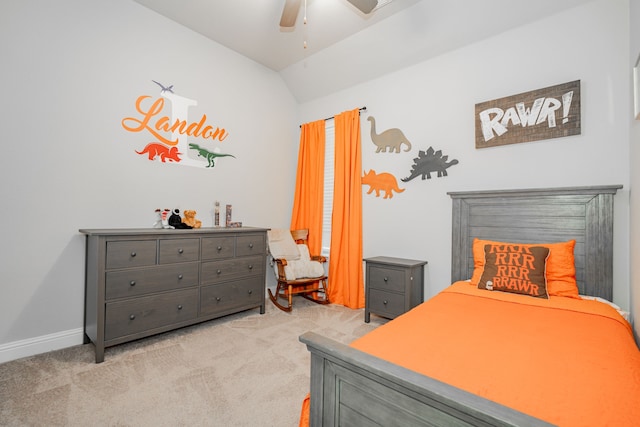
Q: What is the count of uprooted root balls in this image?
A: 0